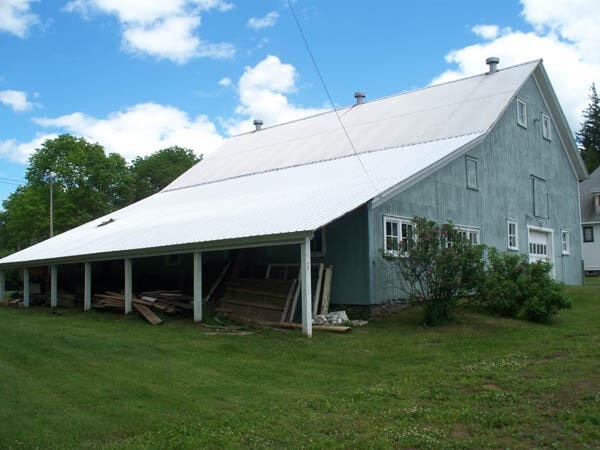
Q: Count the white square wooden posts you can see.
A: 7